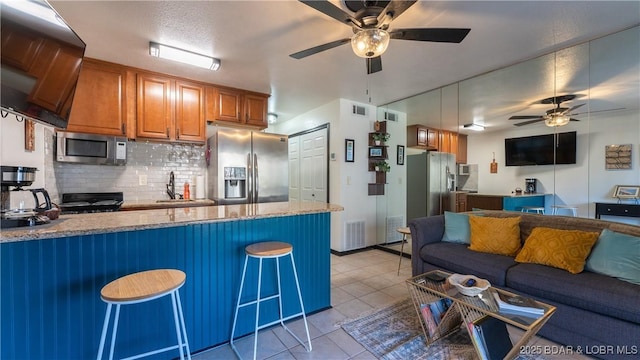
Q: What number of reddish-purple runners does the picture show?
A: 0